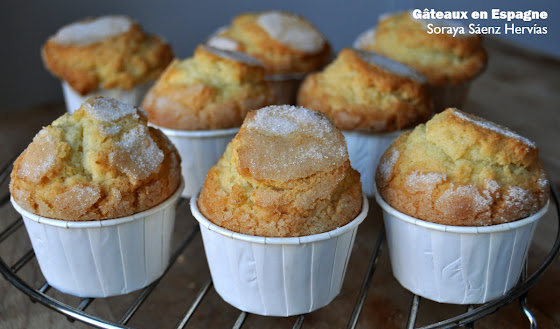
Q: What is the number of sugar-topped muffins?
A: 8